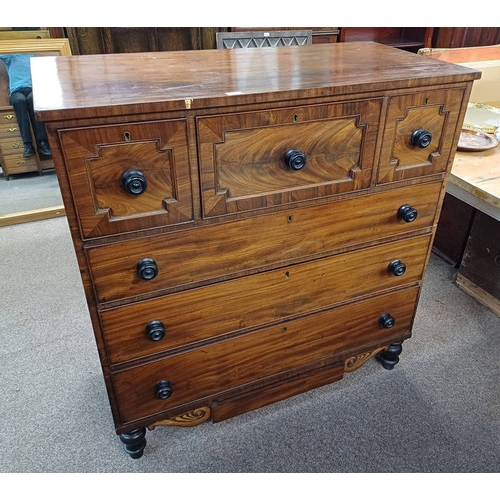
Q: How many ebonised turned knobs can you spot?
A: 9